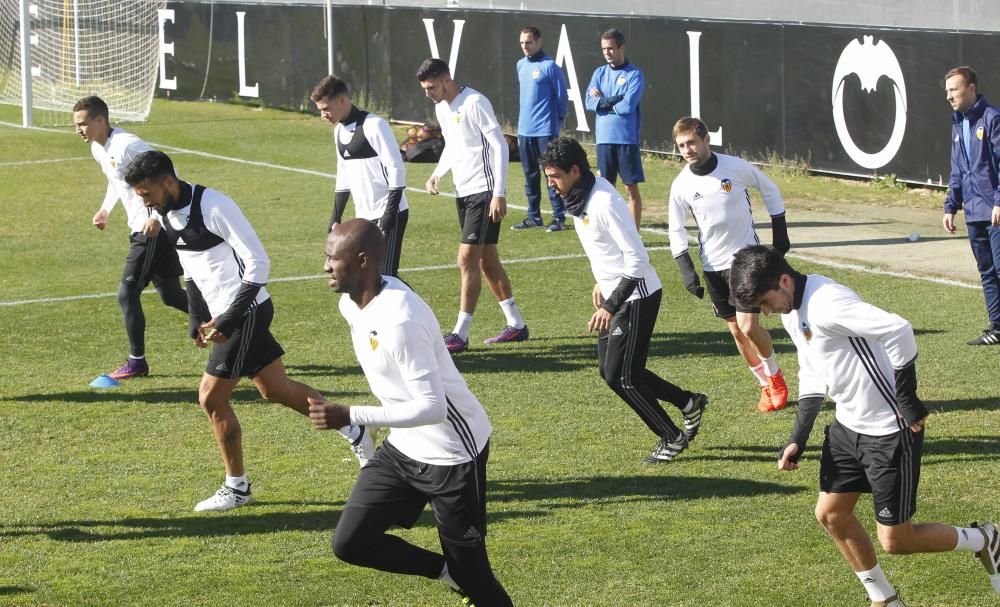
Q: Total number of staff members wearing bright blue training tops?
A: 2